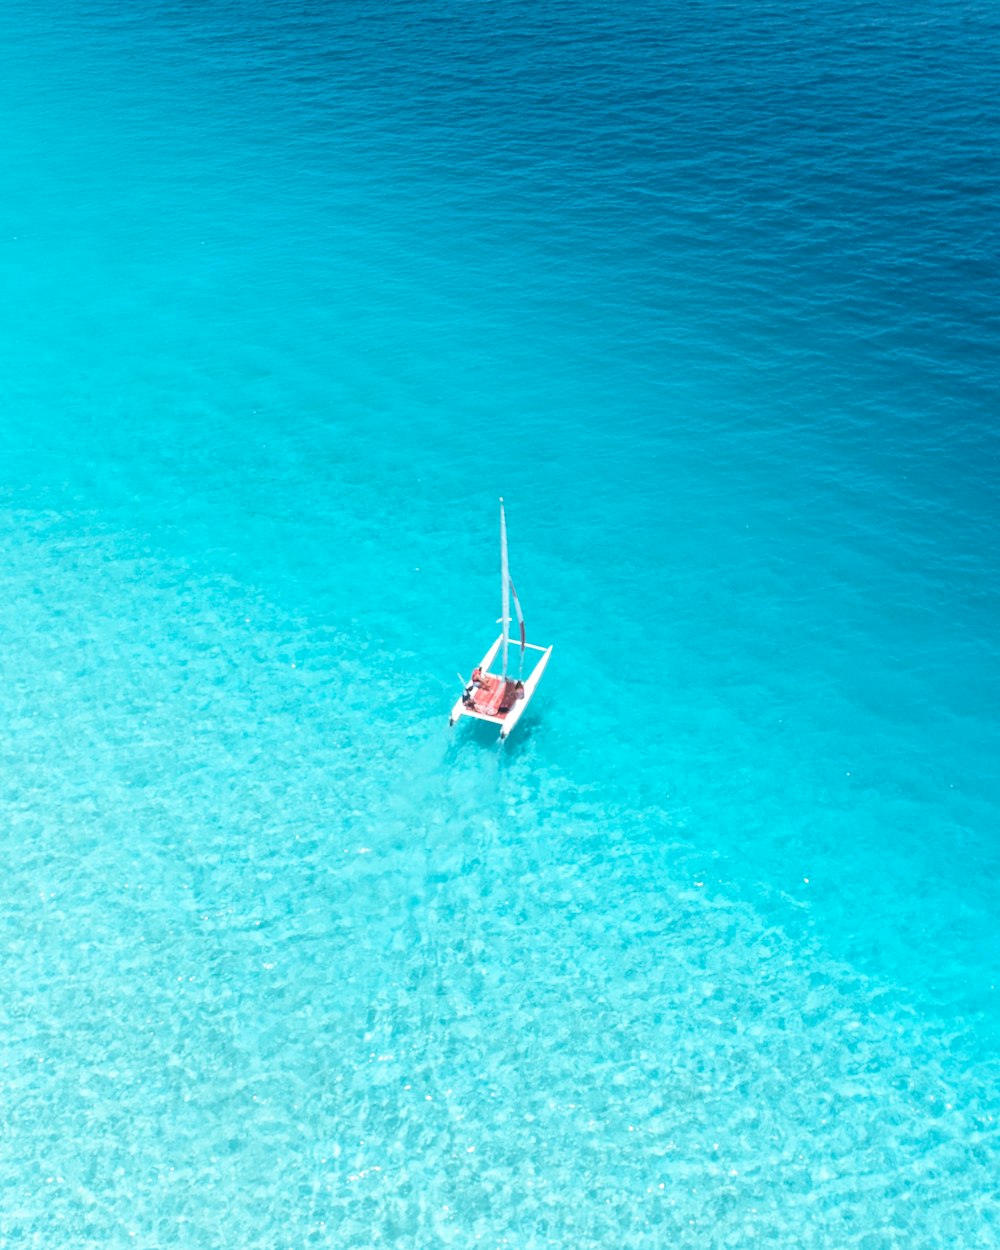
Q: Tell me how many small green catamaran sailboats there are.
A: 0